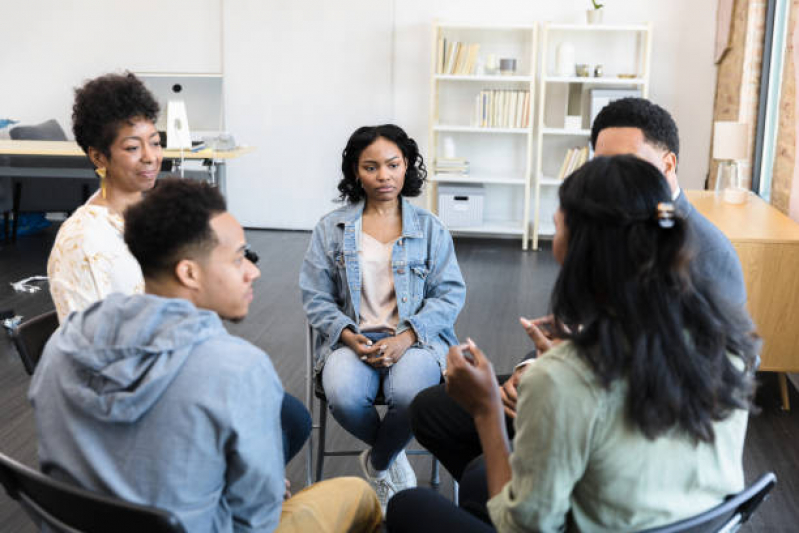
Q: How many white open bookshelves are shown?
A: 2